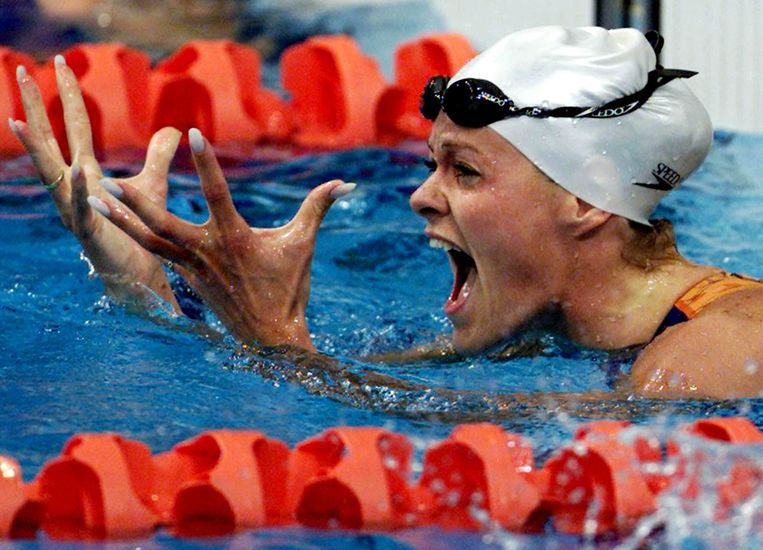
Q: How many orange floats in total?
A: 12